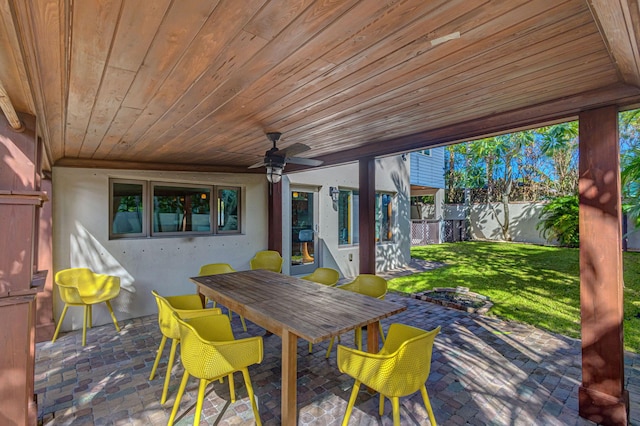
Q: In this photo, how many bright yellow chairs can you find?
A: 8